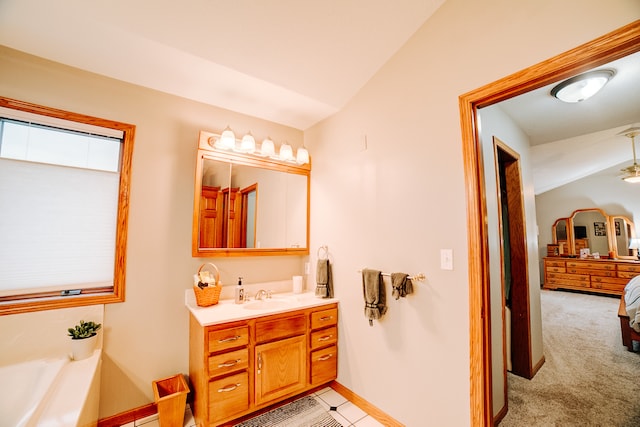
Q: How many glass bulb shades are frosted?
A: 5